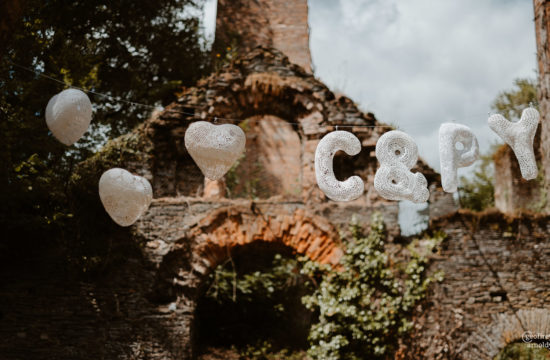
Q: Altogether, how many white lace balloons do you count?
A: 7